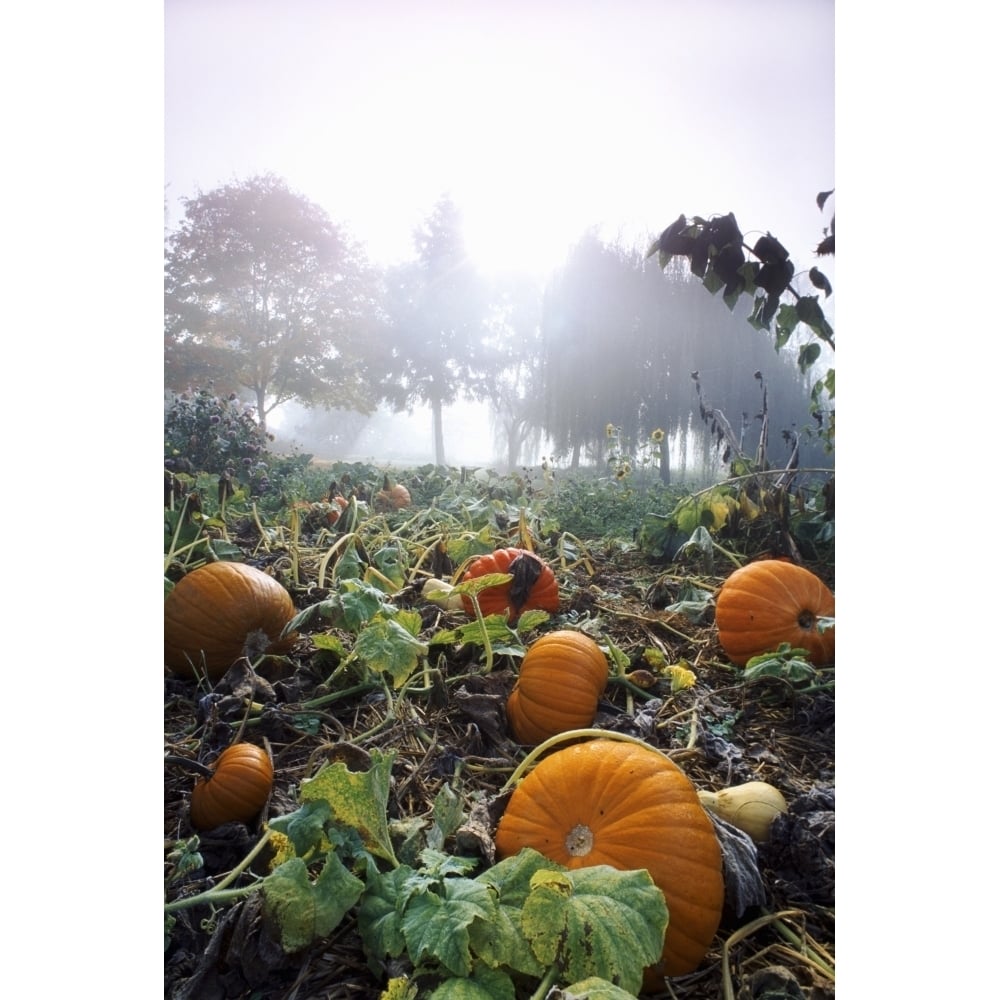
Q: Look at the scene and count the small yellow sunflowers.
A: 4